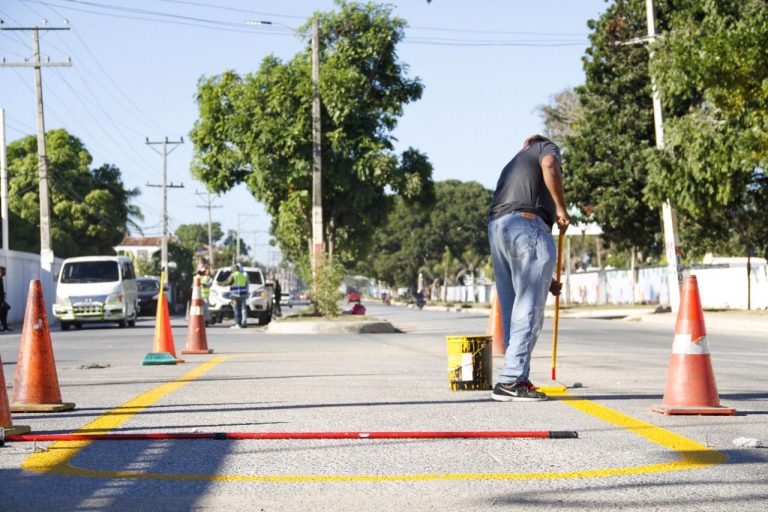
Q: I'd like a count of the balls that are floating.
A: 0